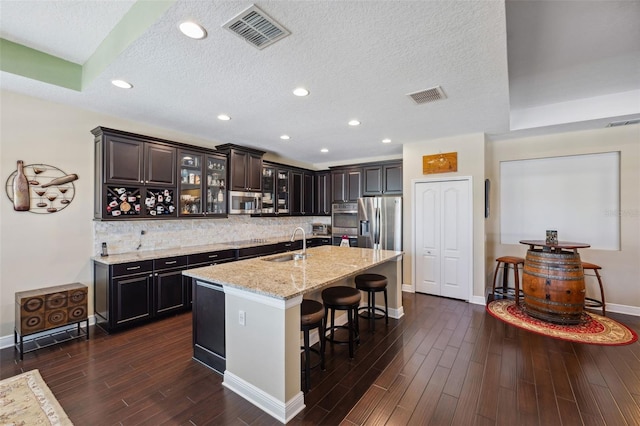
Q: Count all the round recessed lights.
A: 8